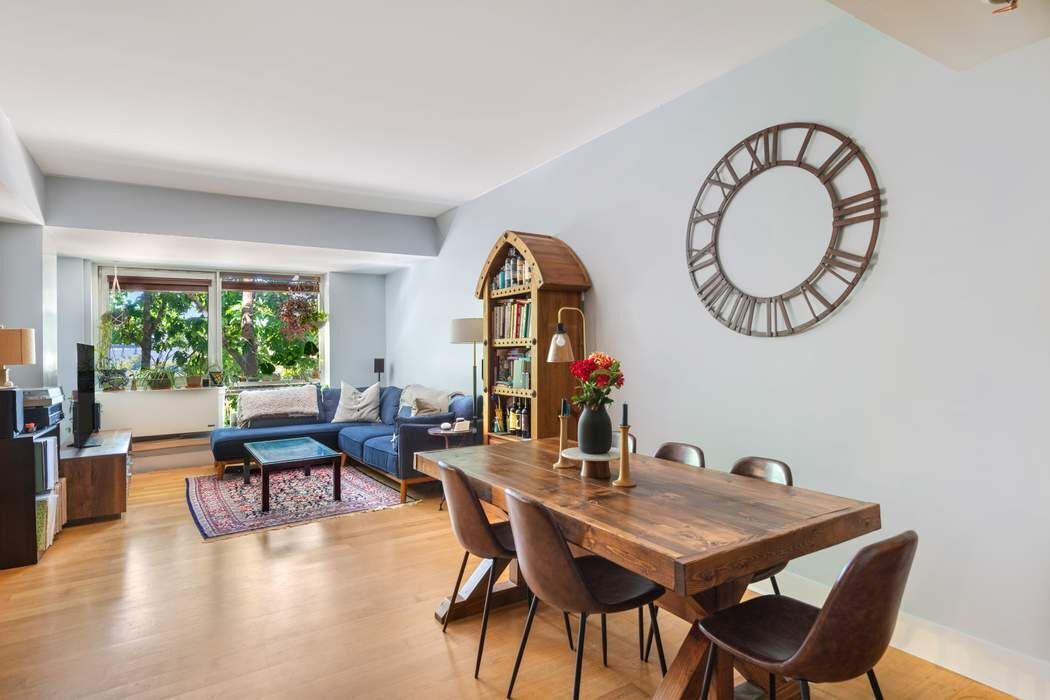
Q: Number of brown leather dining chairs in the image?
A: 6